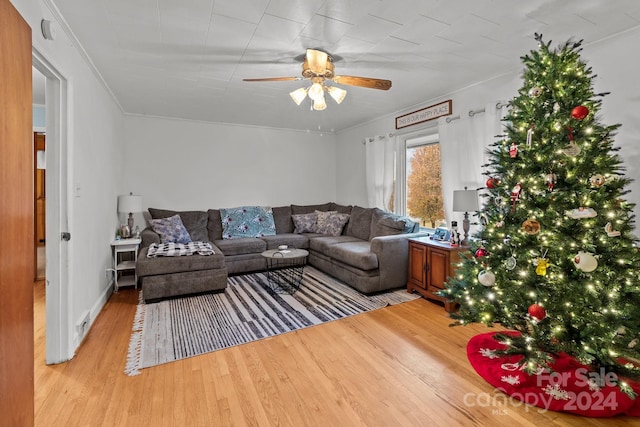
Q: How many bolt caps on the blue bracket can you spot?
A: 0